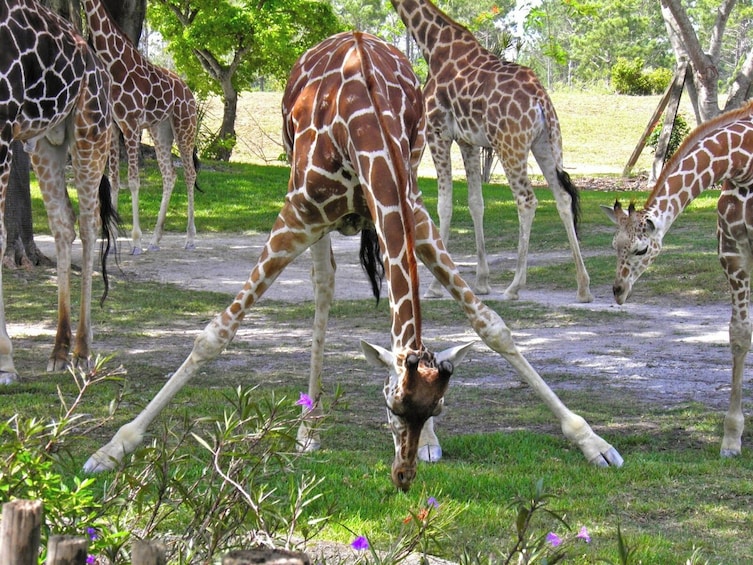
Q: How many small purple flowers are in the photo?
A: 7